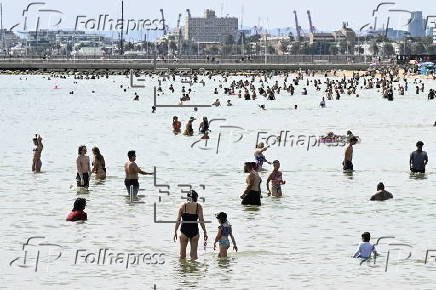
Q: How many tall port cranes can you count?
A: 5